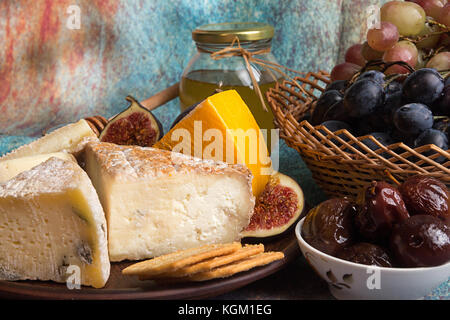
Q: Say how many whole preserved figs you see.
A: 5